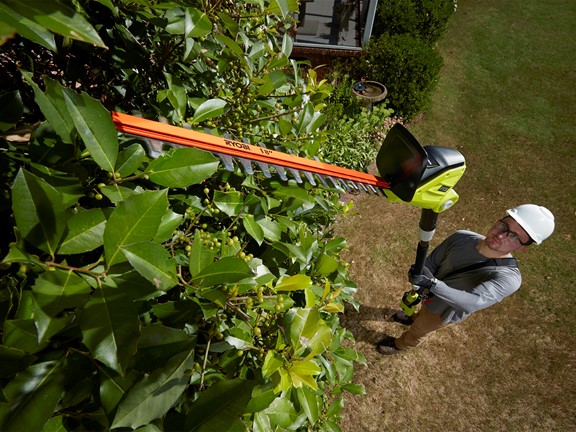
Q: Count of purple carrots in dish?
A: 0